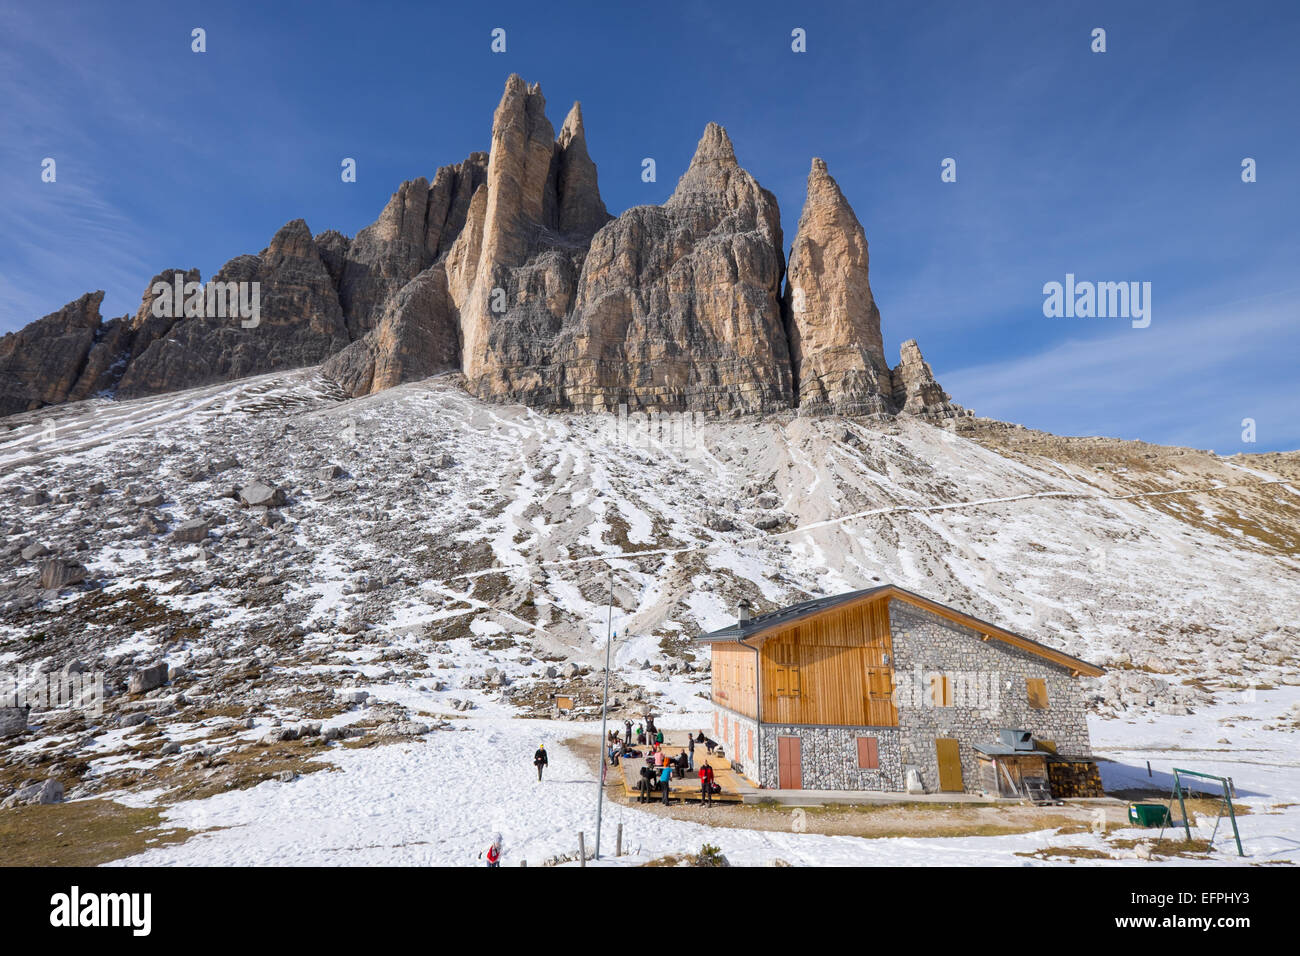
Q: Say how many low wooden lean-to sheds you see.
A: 1